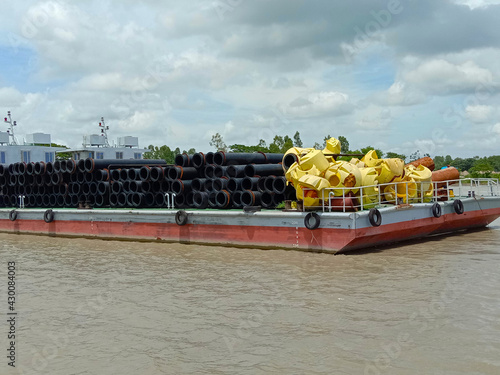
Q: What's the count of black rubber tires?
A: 7